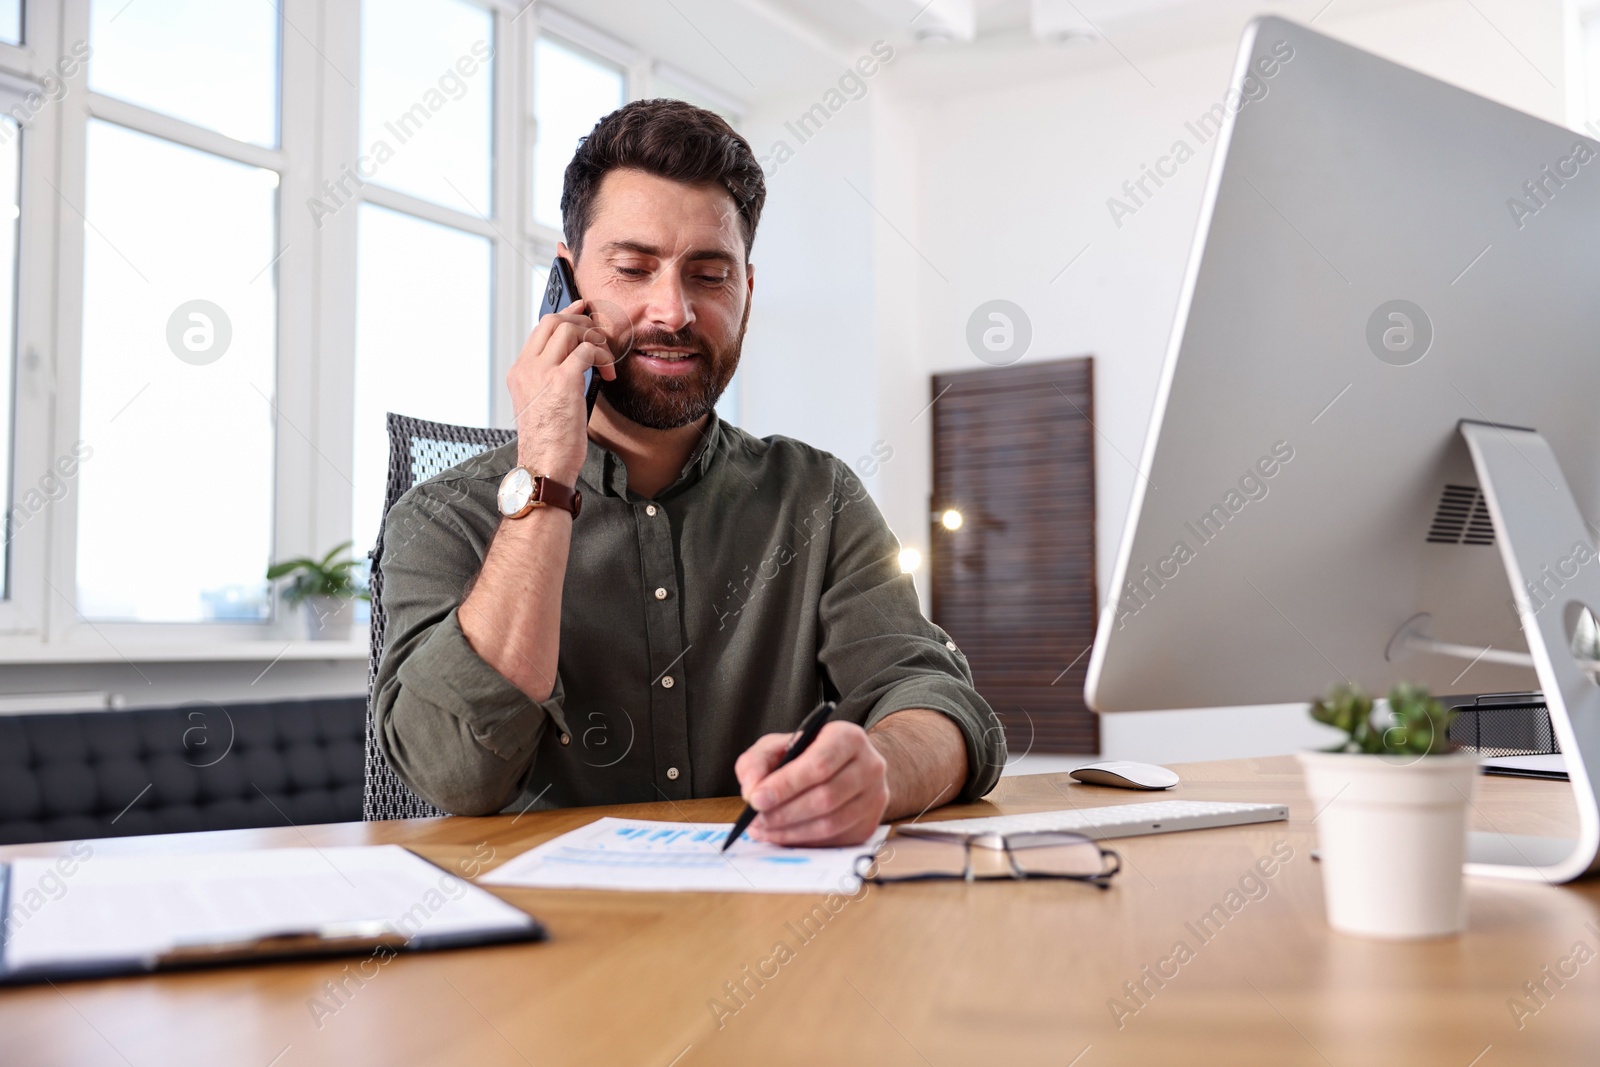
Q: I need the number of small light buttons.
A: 6